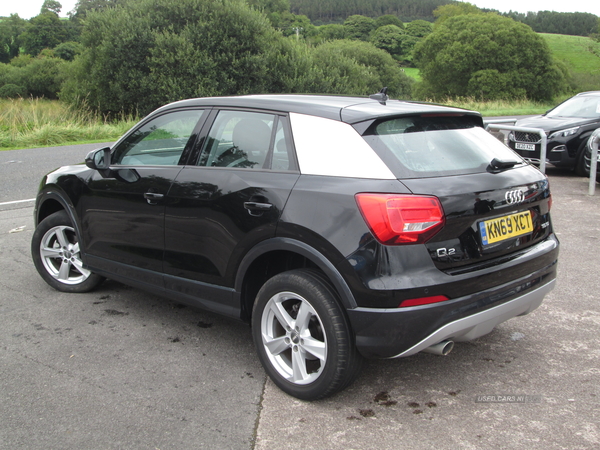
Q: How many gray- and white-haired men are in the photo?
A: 0